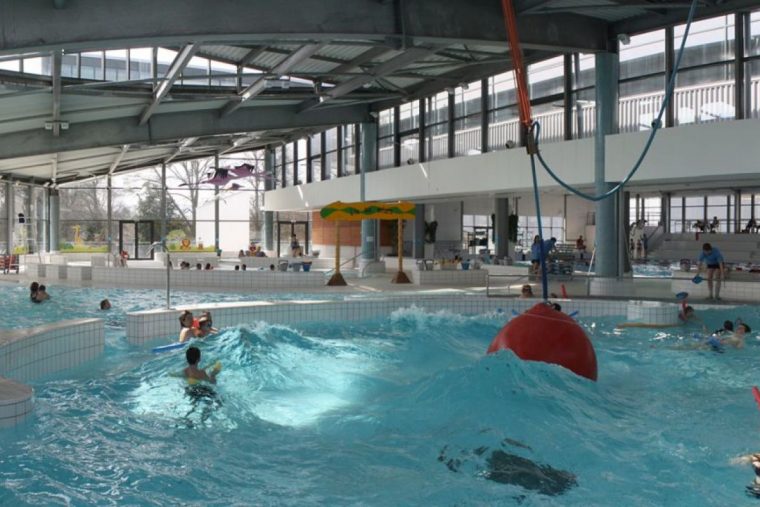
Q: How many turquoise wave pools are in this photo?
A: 1